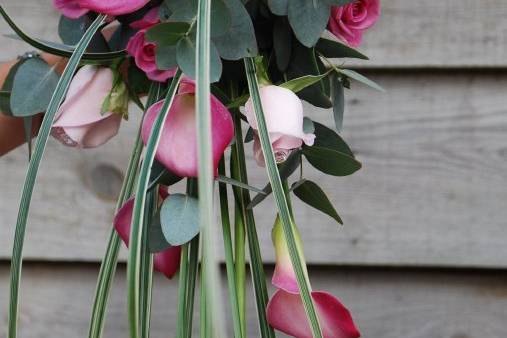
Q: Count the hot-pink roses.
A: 3